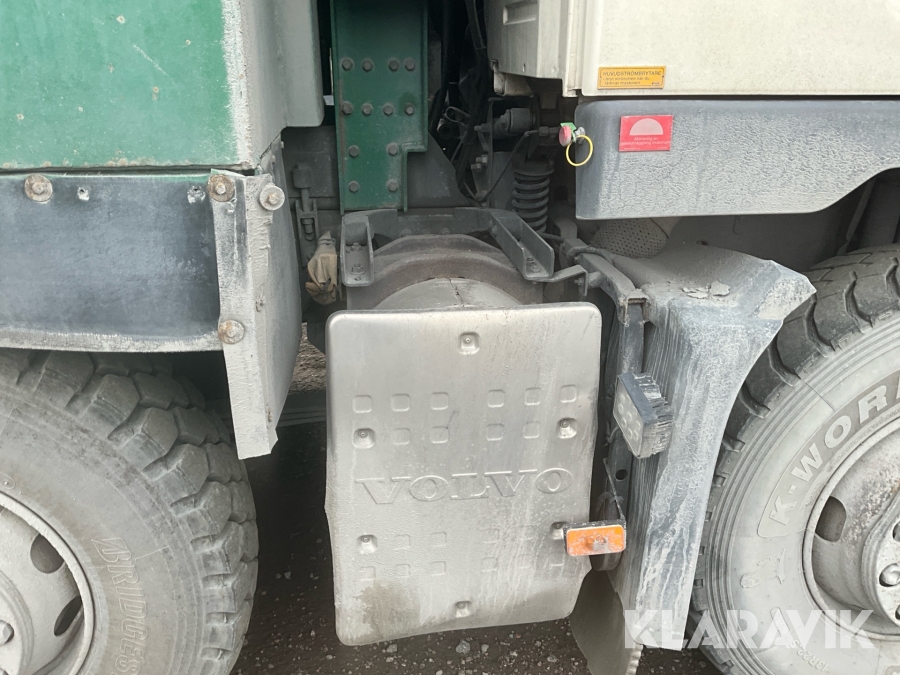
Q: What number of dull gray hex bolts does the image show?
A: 12